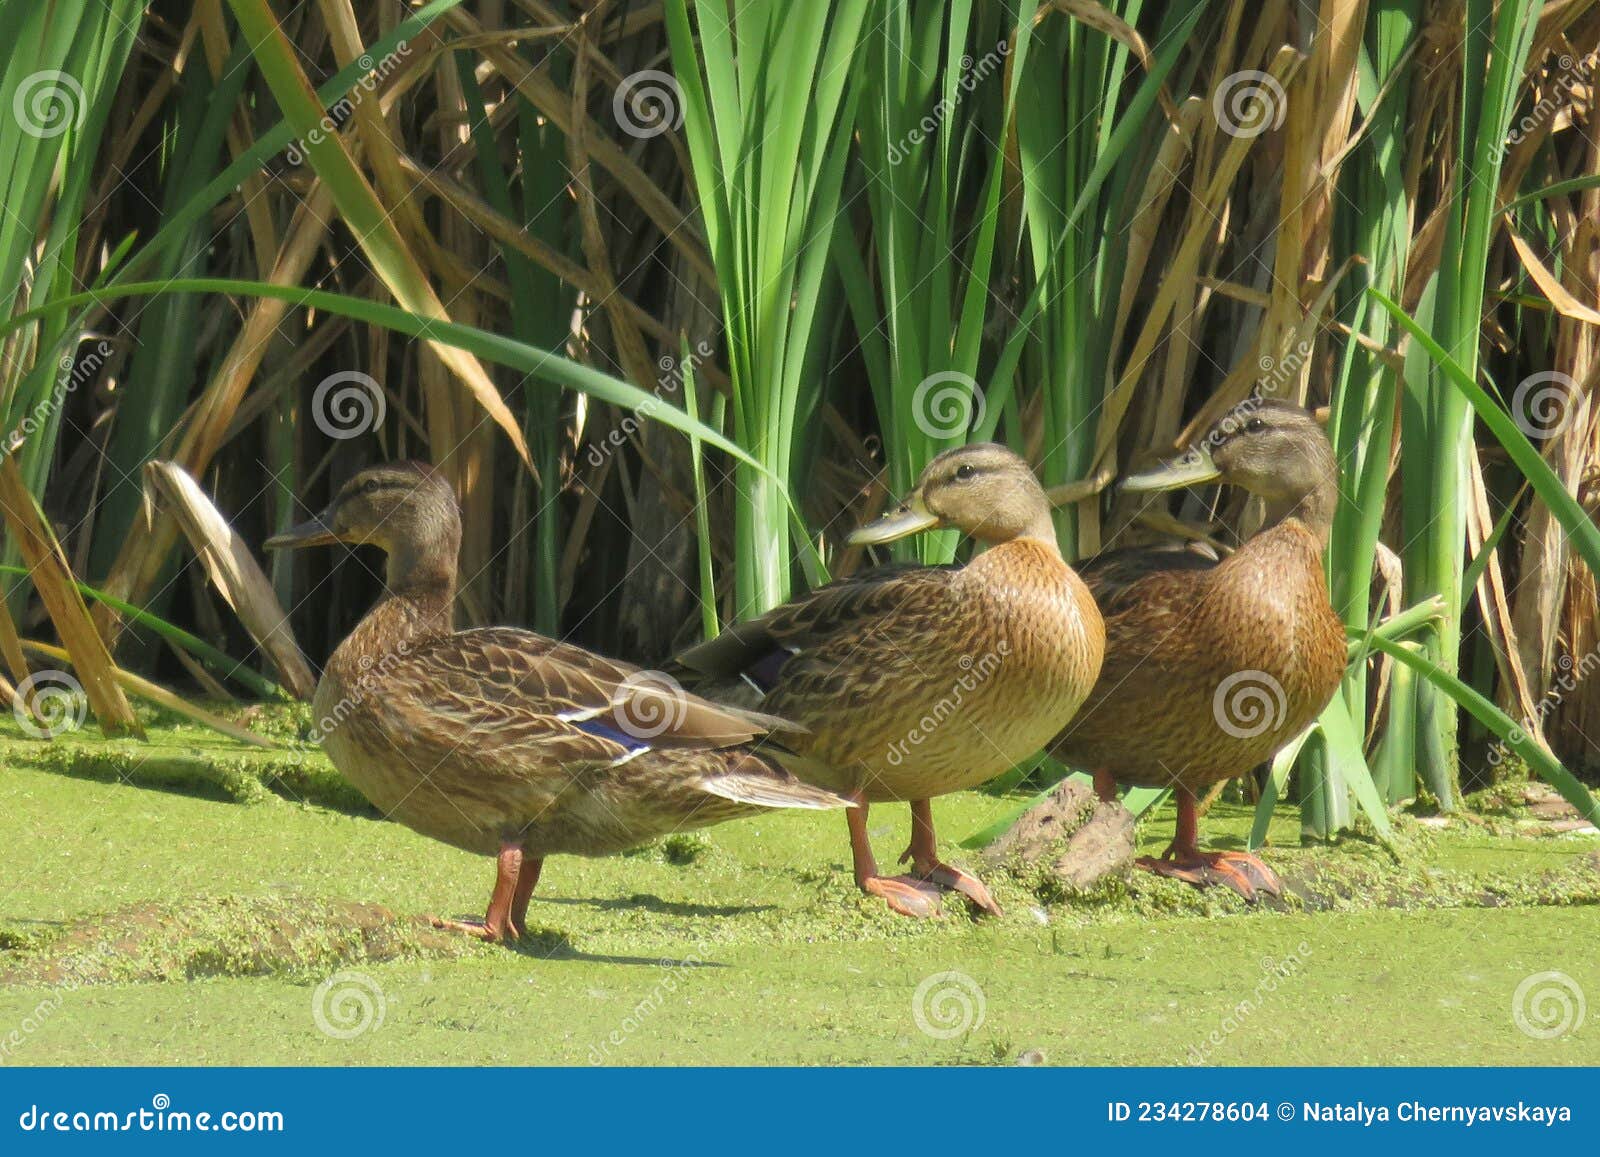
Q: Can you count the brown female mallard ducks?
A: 3